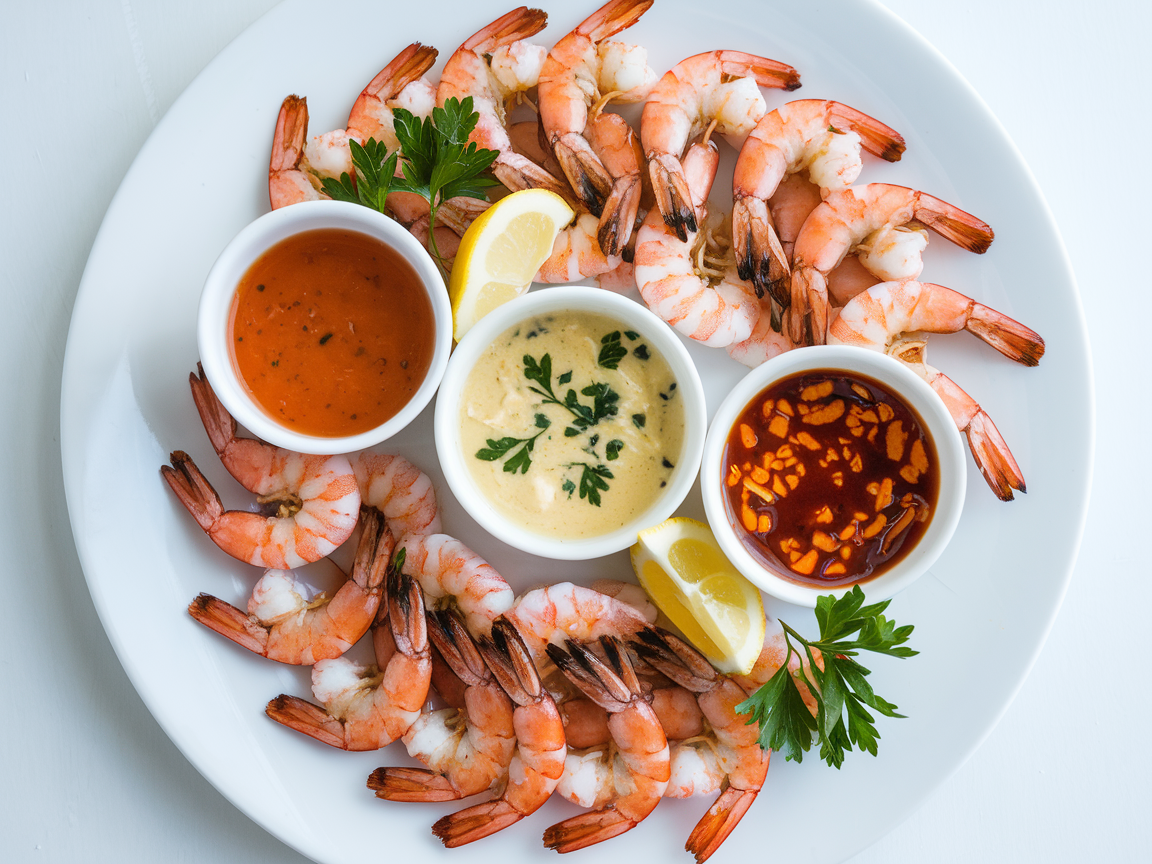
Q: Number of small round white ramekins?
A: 3